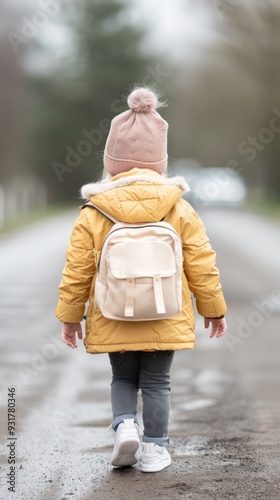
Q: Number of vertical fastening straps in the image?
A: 2